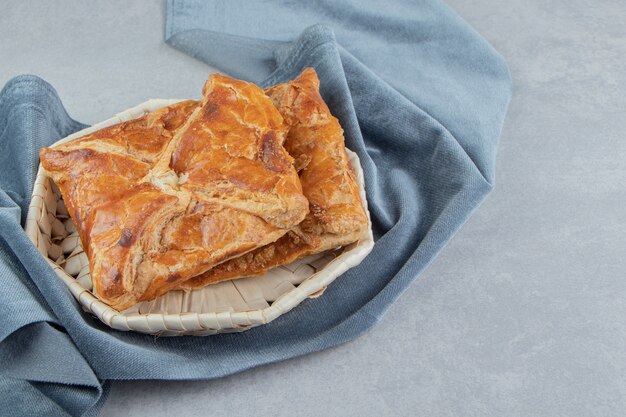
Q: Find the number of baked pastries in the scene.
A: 2